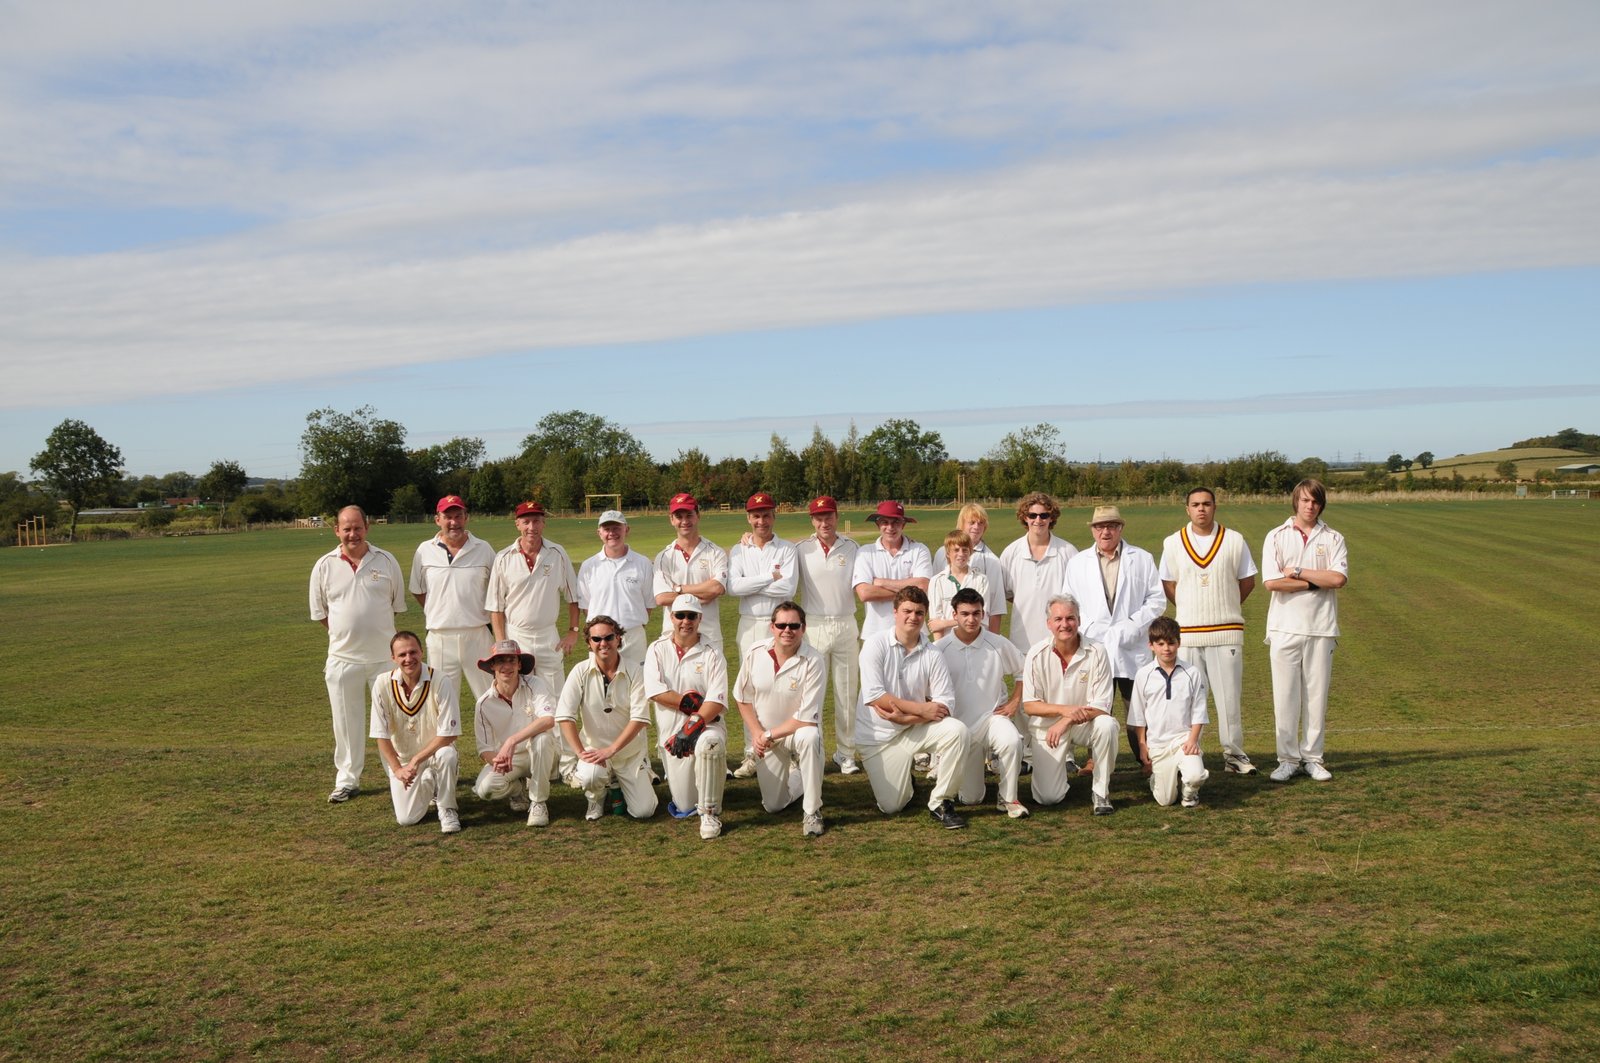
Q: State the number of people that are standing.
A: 14